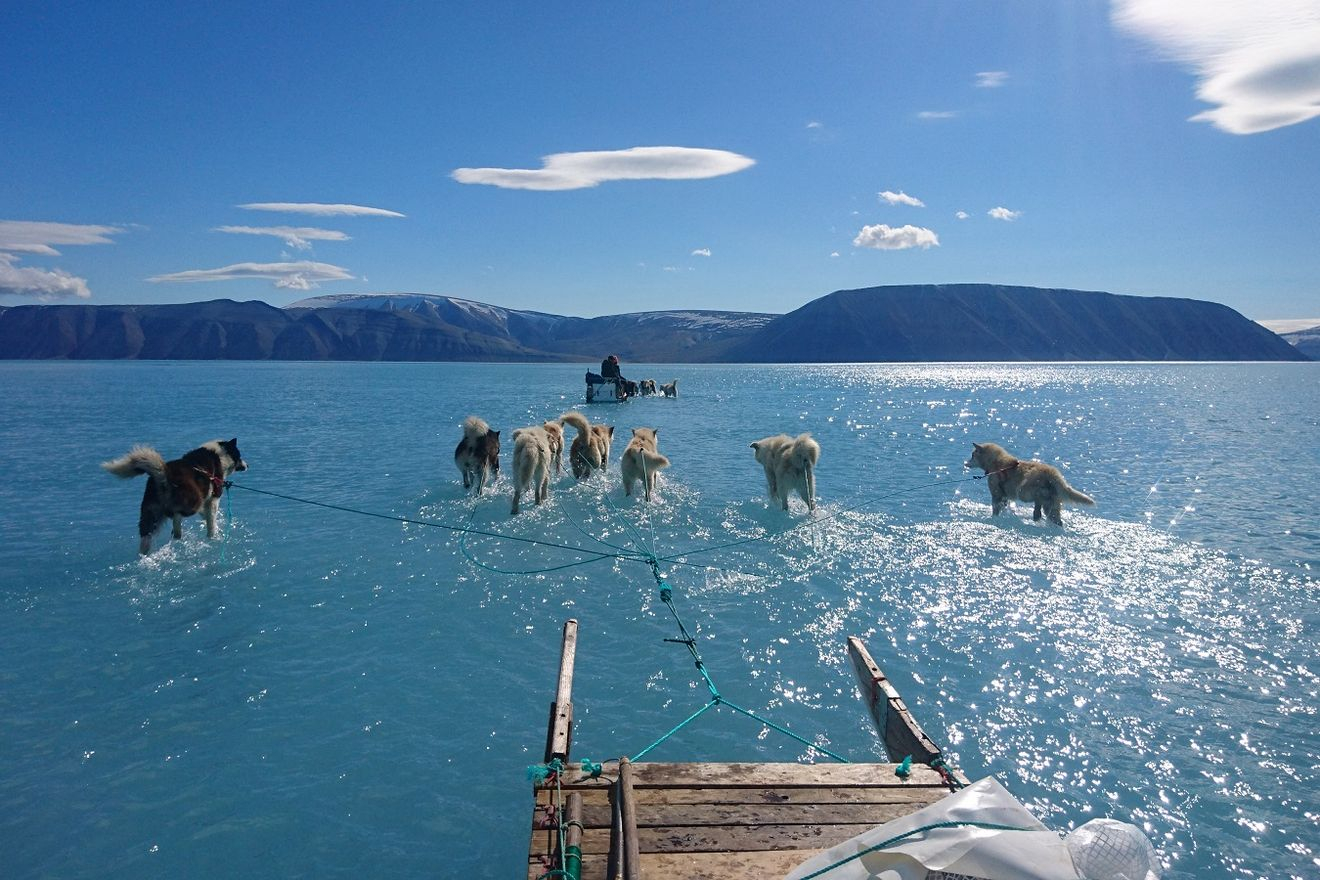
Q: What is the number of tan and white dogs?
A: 6